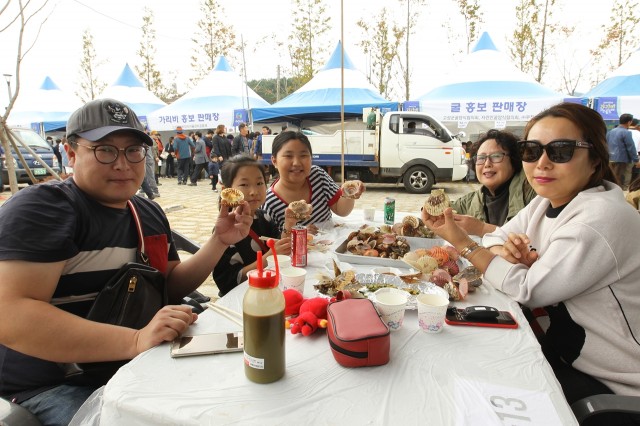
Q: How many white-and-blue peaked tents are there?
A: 6